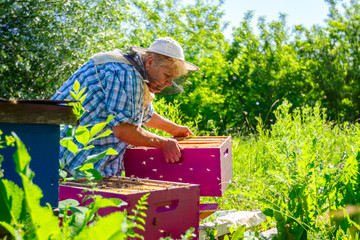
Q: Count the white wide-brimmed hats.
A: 1